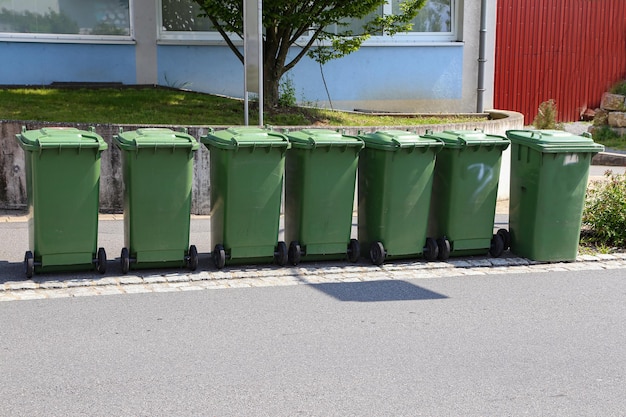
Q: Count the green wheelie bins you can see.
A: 7